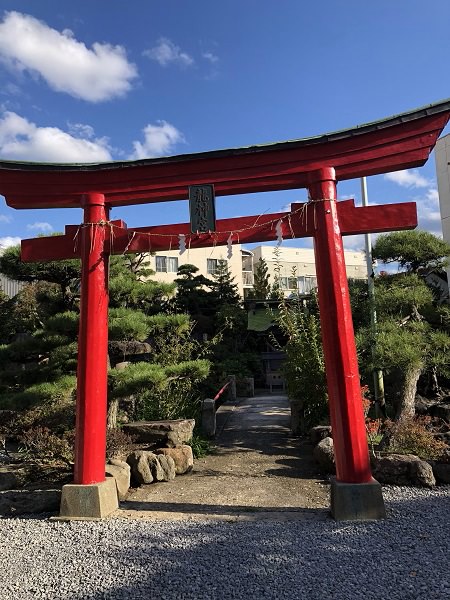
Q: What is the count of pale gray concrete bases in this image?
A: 2